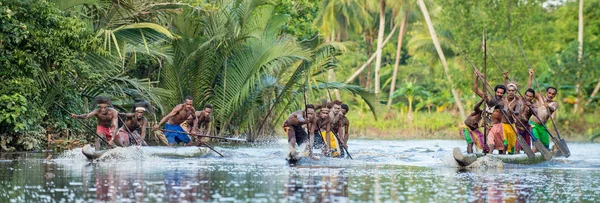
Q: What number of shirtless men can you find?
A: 13